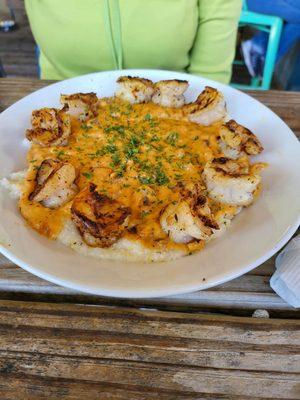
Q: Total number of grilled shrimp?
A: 10